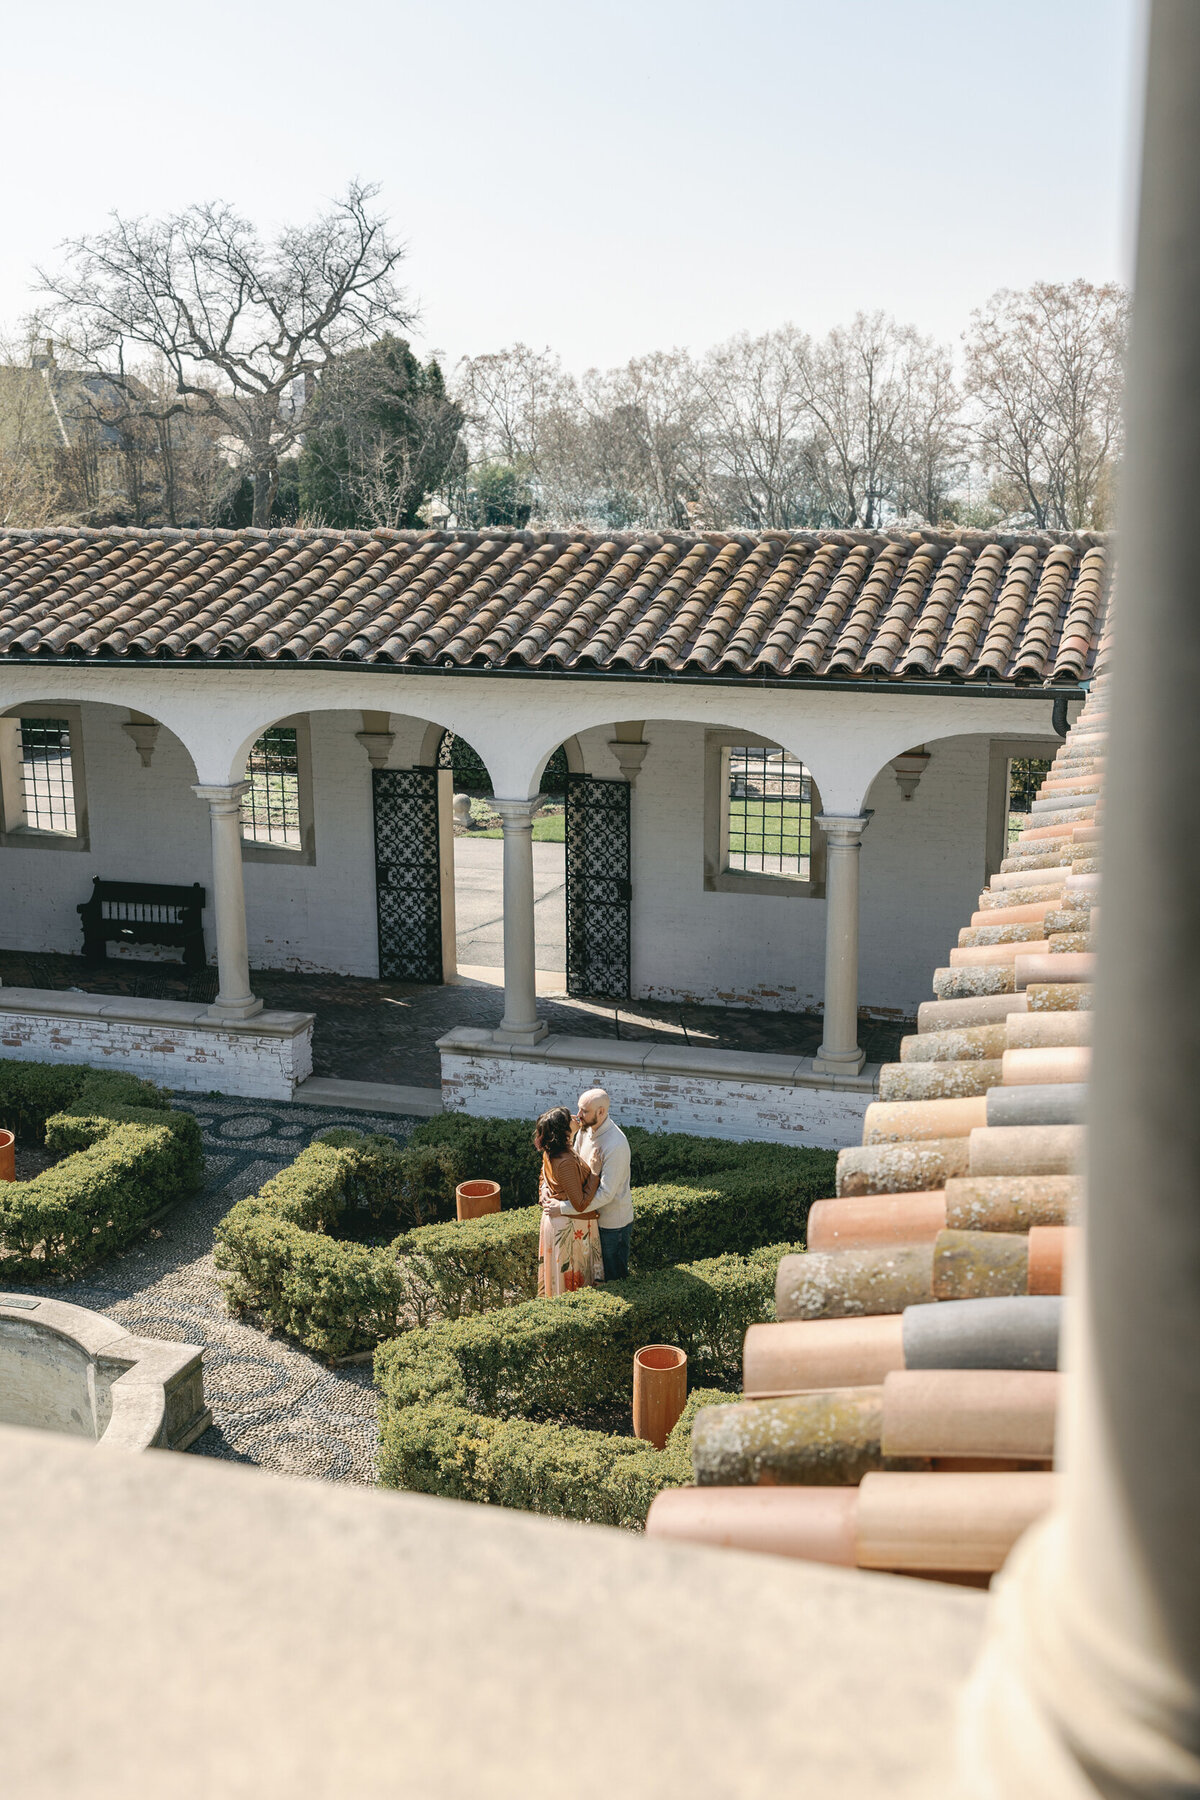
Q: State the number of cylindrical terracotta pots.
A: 3